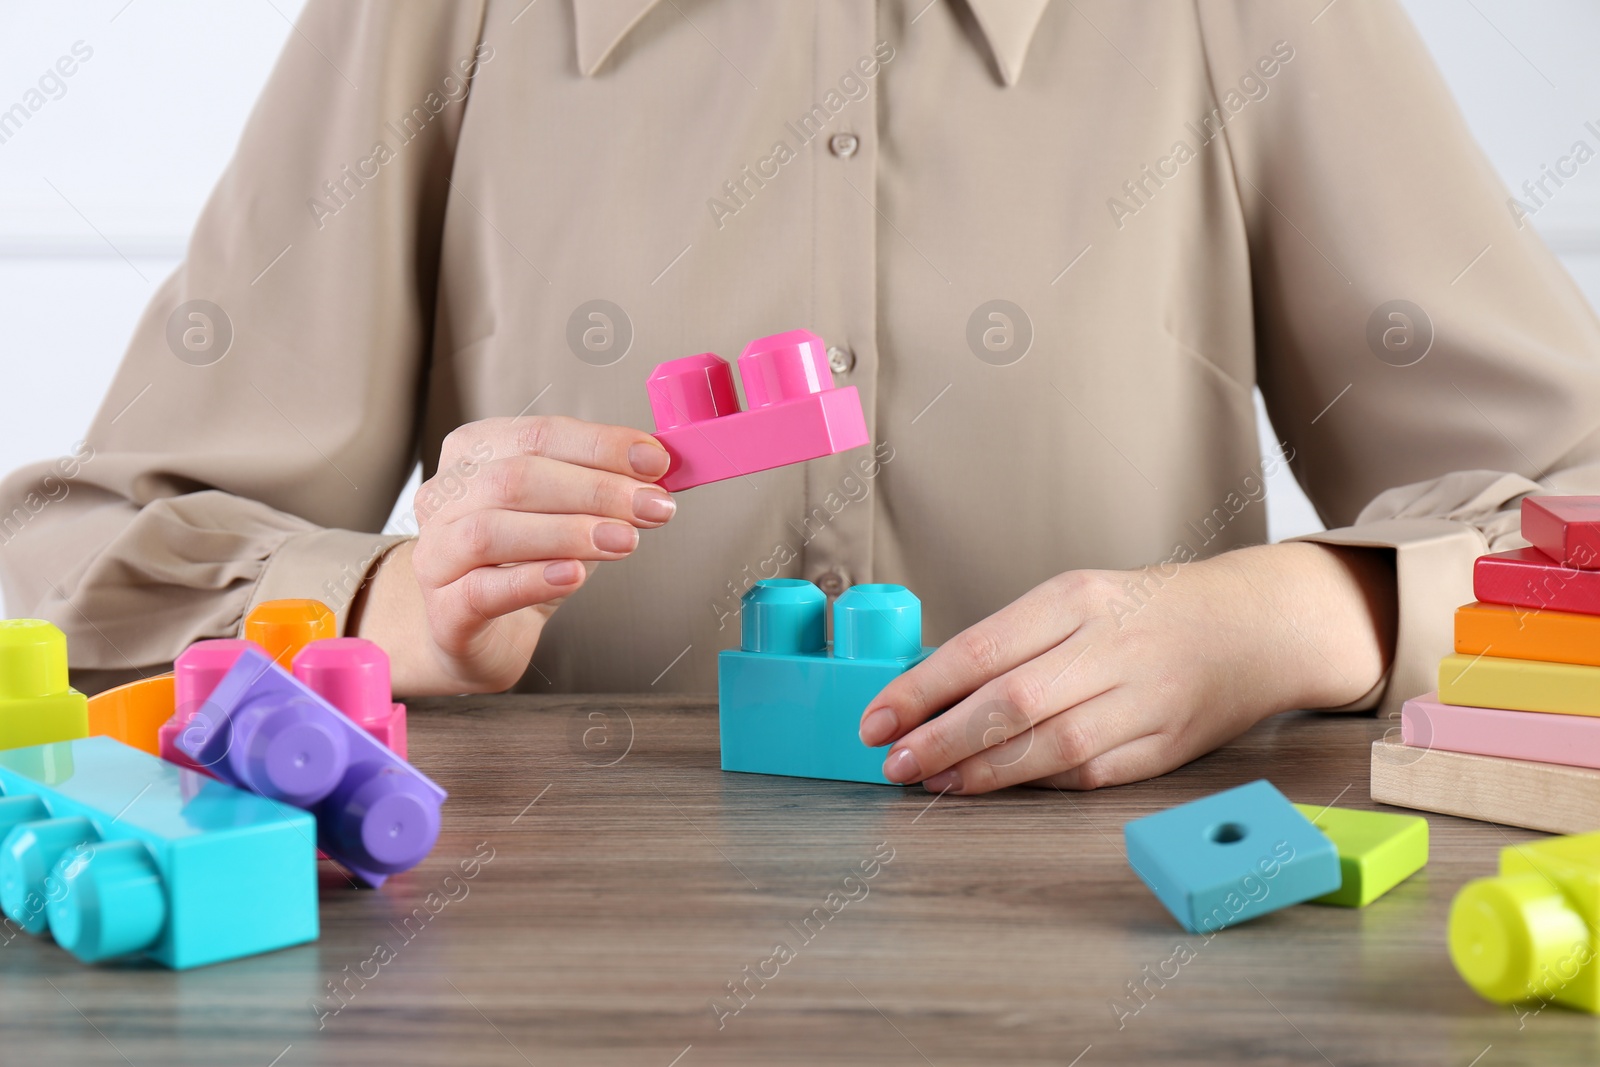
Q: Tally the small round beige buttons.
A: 3